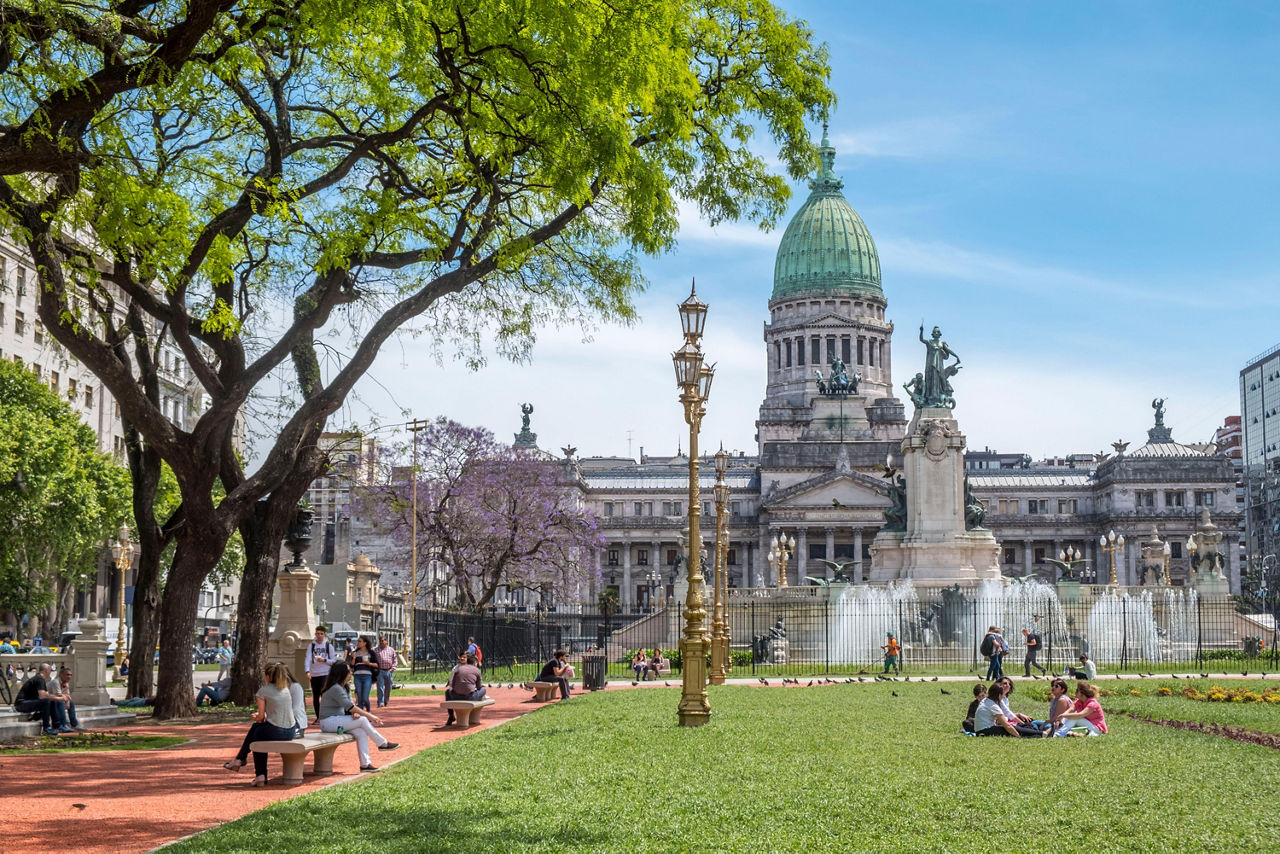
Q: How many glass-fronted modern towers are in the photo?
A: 1